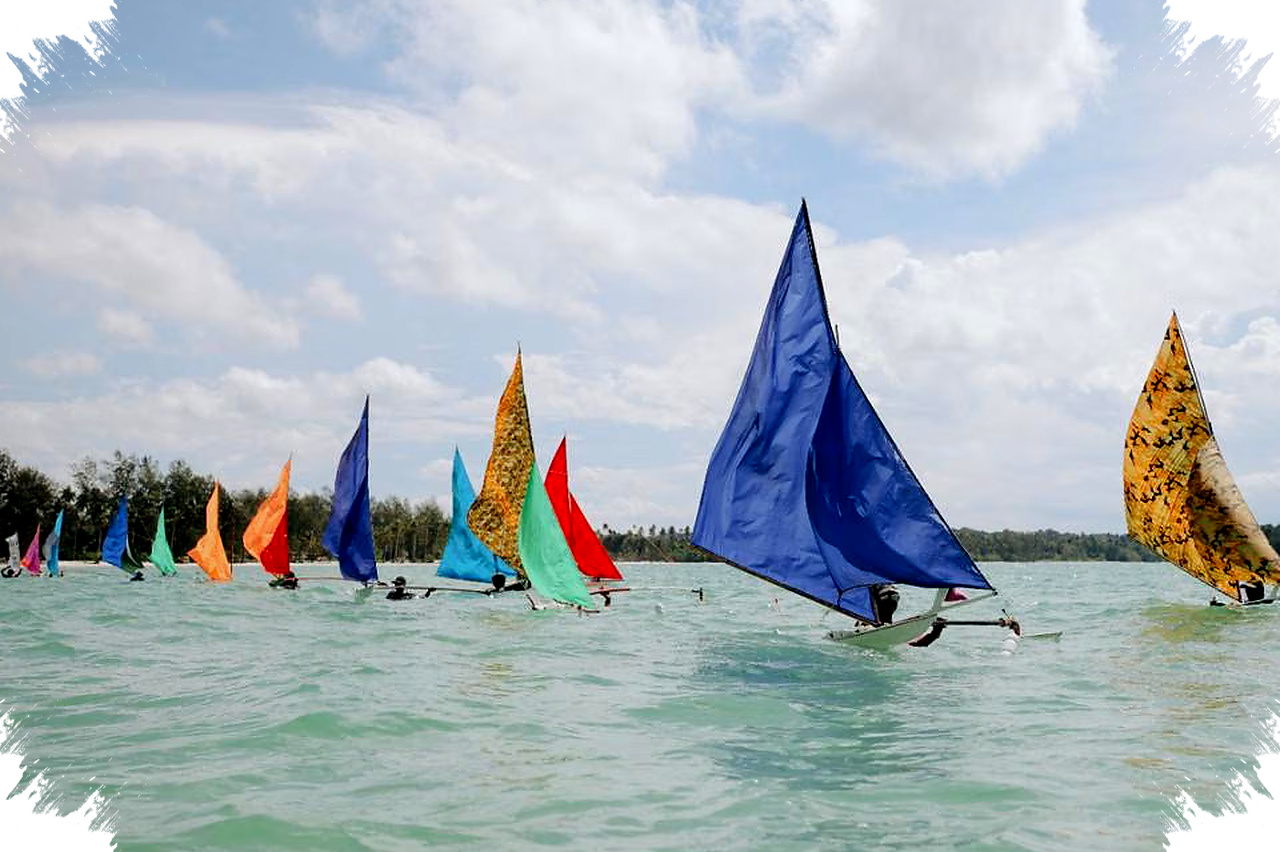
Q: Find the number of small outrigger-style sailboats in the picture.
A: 14